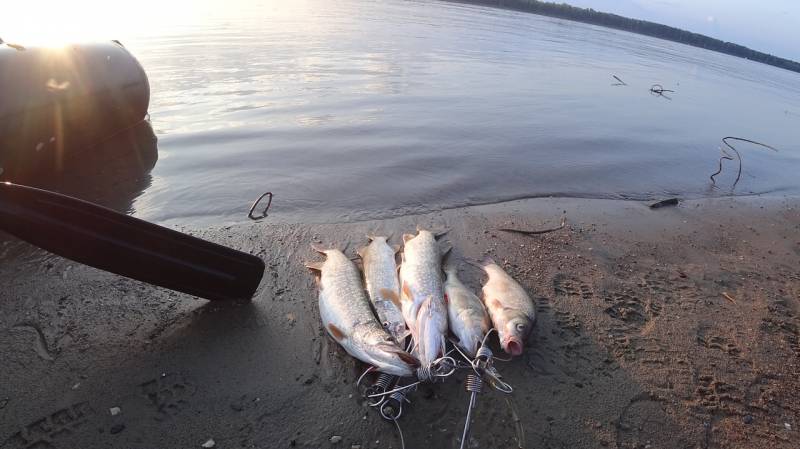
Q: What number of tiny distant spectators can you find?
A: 0